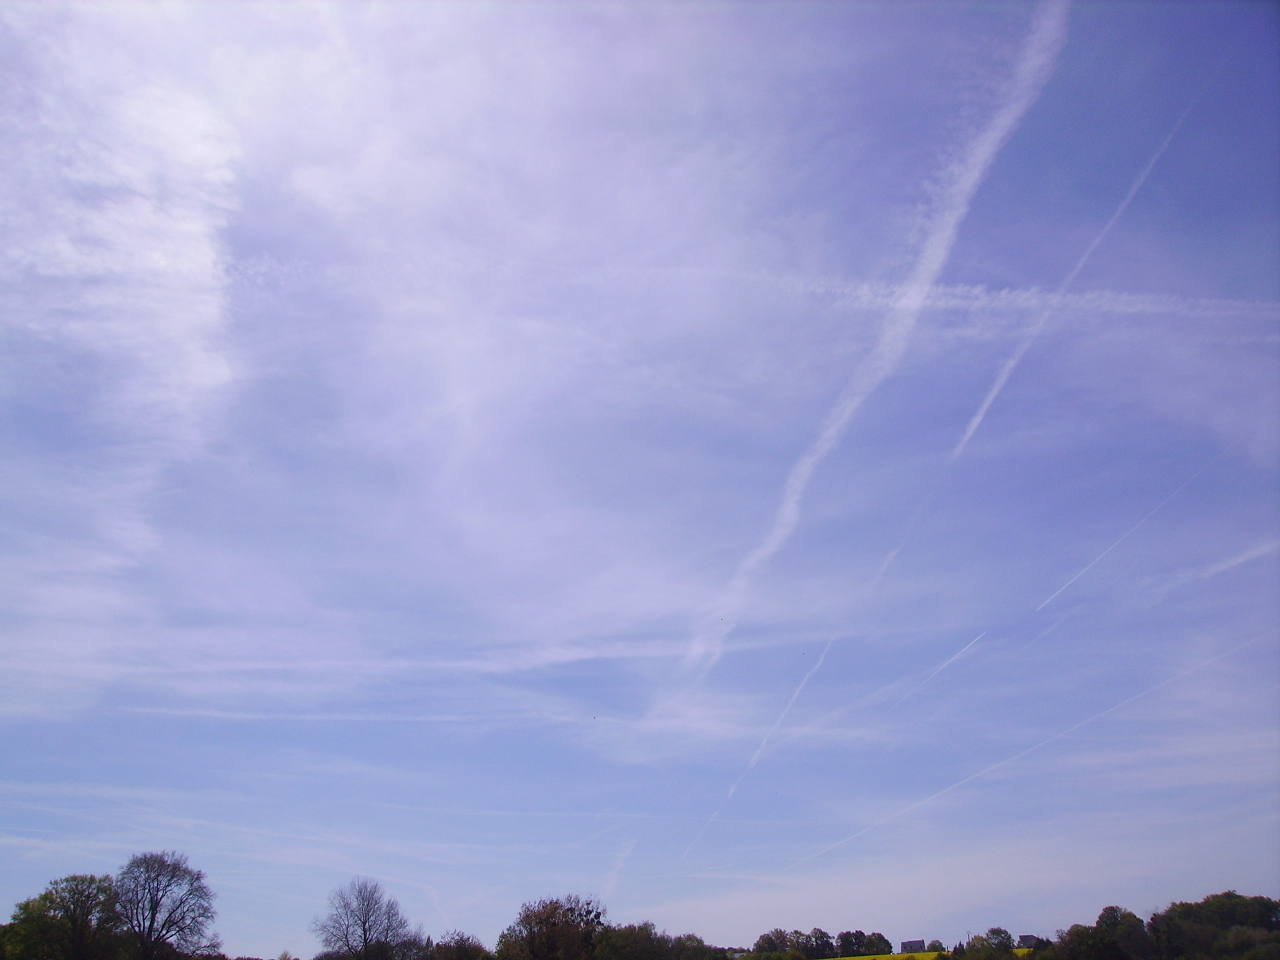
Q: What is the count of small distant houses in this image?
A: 2